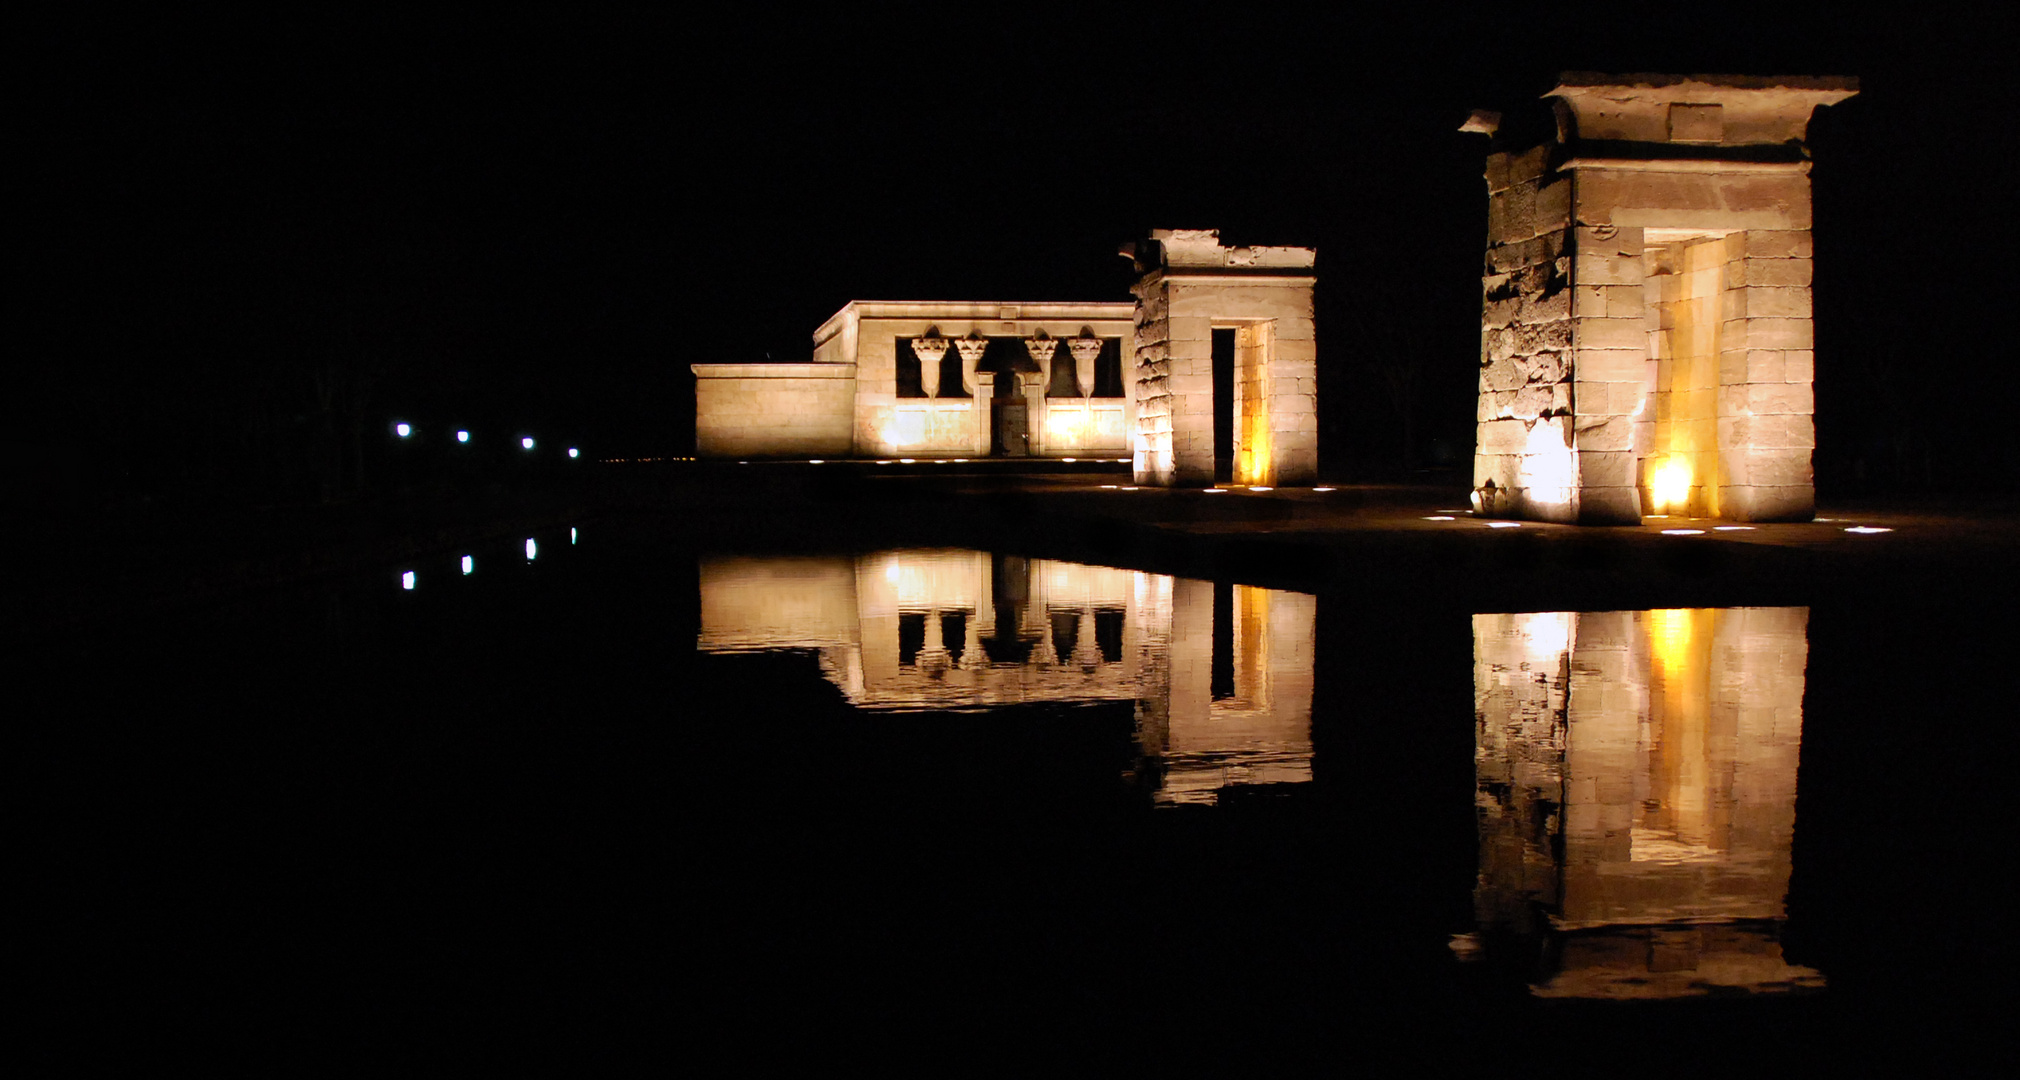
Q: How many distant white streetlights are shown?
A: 4